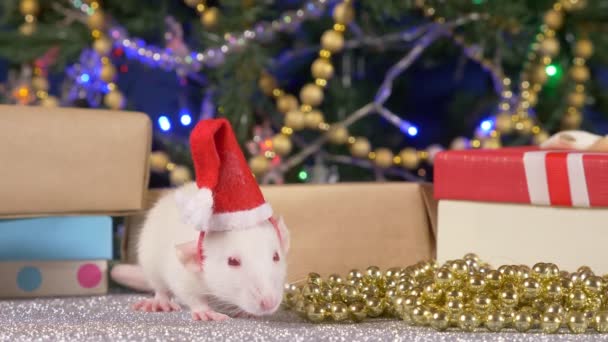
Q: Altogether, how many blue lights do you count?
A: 5